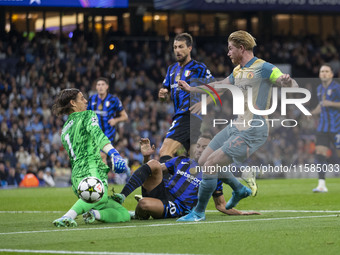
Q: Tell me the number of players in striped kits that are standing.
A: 3